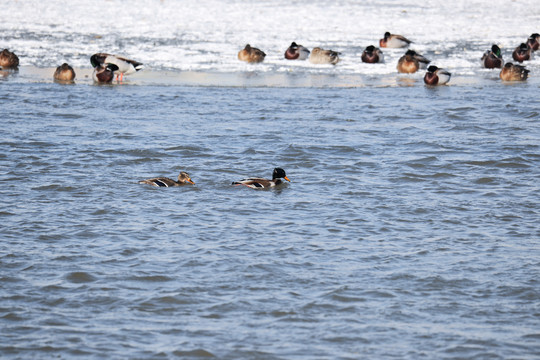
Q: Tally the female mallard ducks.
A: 7